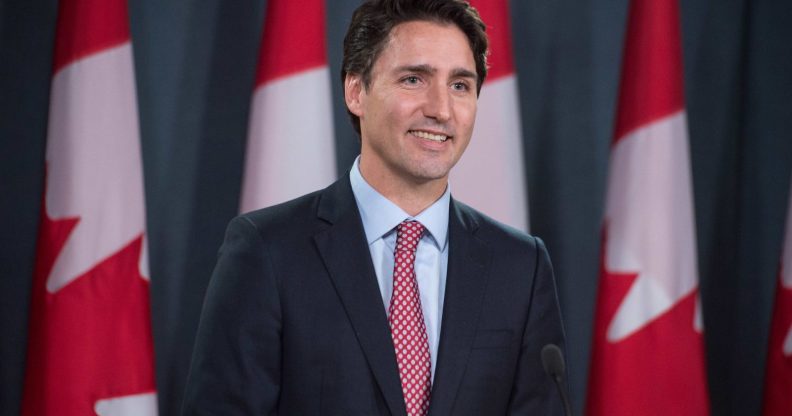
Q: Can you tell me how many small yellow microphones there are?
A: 0